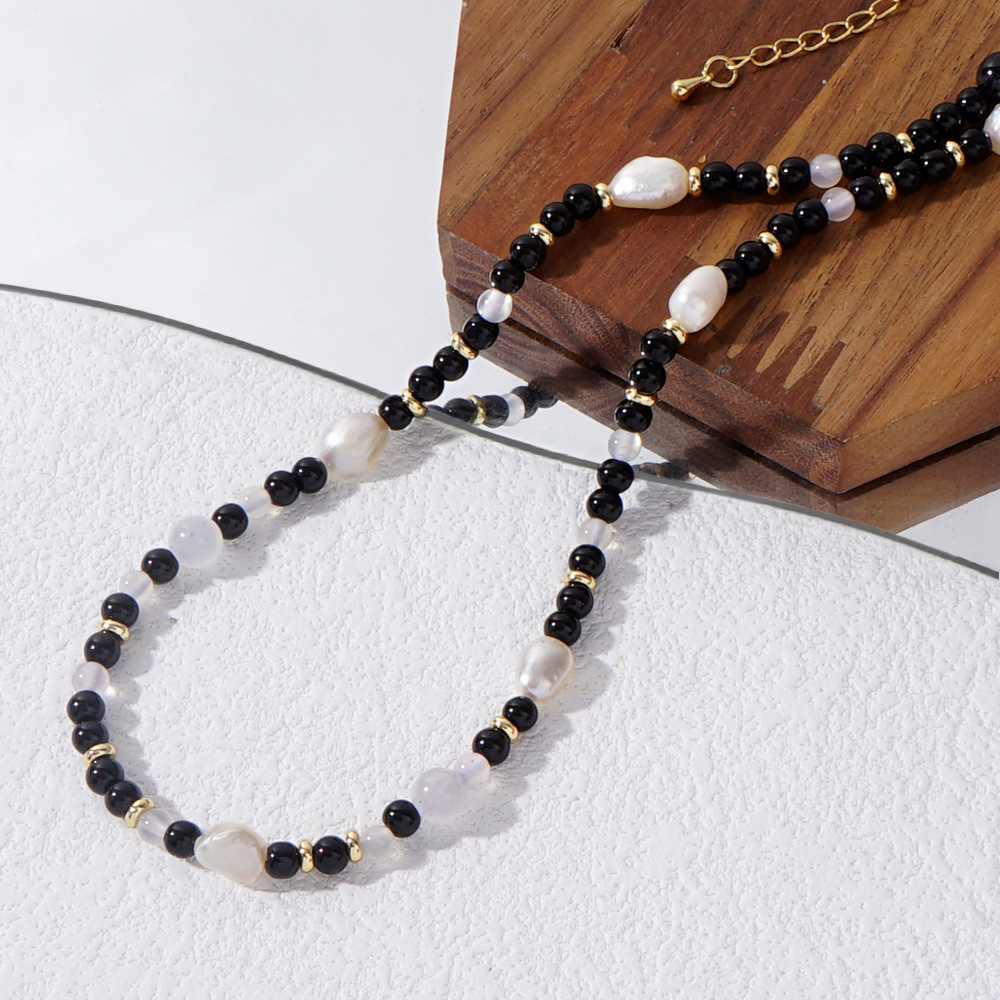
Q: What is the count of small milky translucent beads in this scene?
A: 11